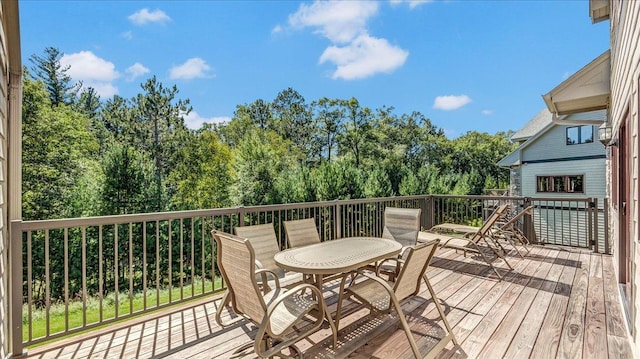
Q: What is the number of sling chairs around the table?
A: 5